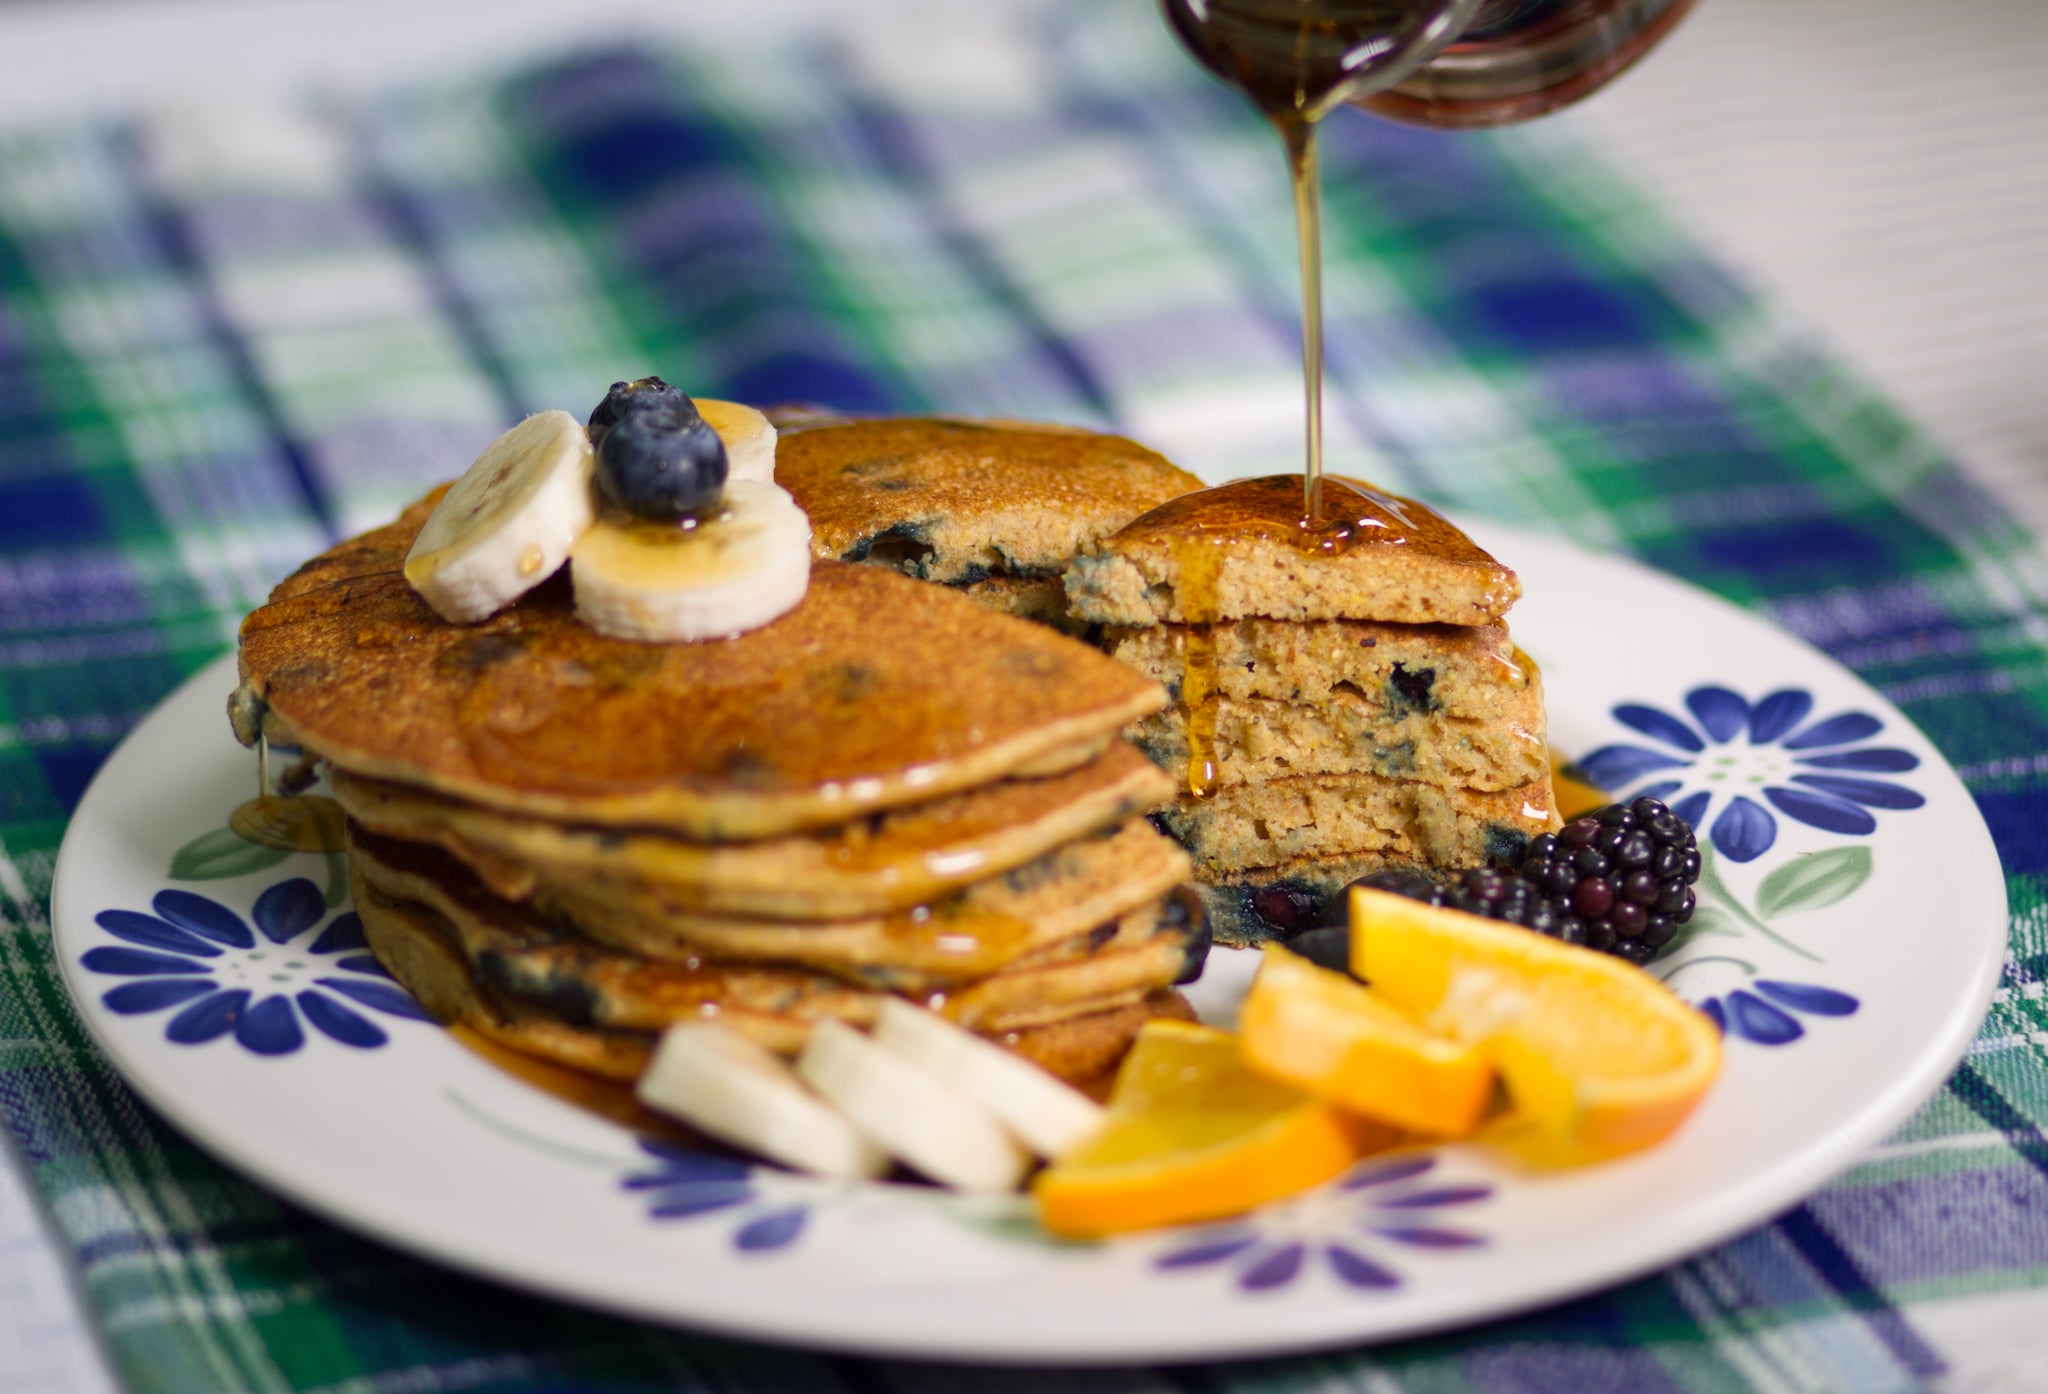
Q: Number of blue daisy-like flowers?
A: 5